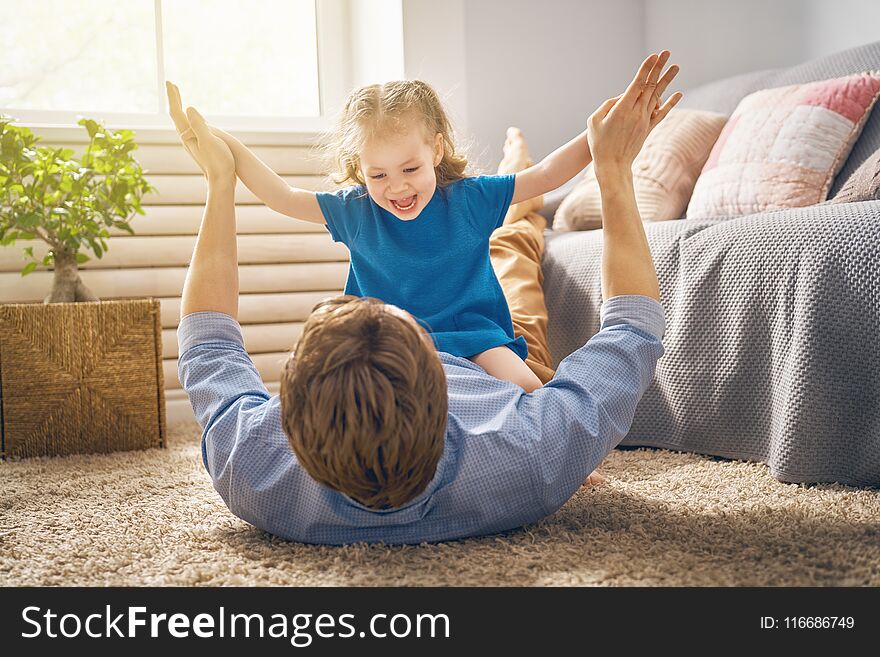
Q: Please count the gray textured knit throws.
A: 1